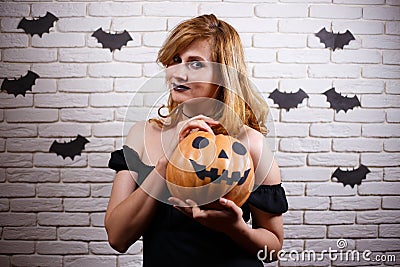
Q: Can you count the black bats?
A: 8